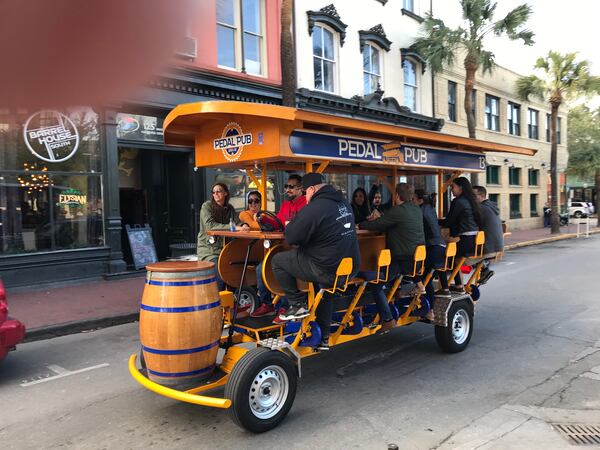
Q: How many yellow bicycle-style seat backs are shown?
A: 5